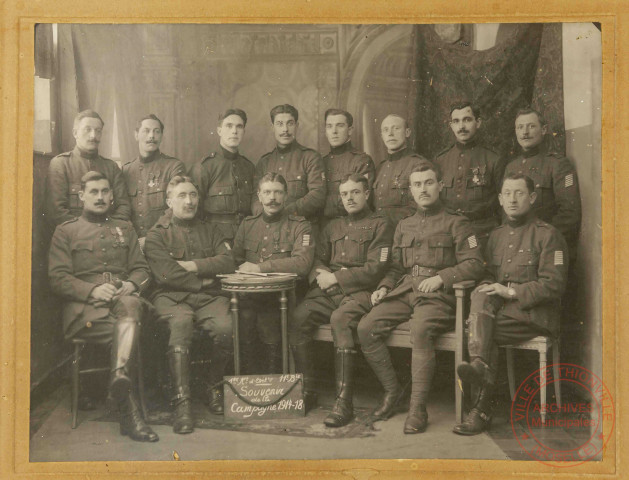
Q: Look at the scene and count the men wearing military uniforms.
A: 14